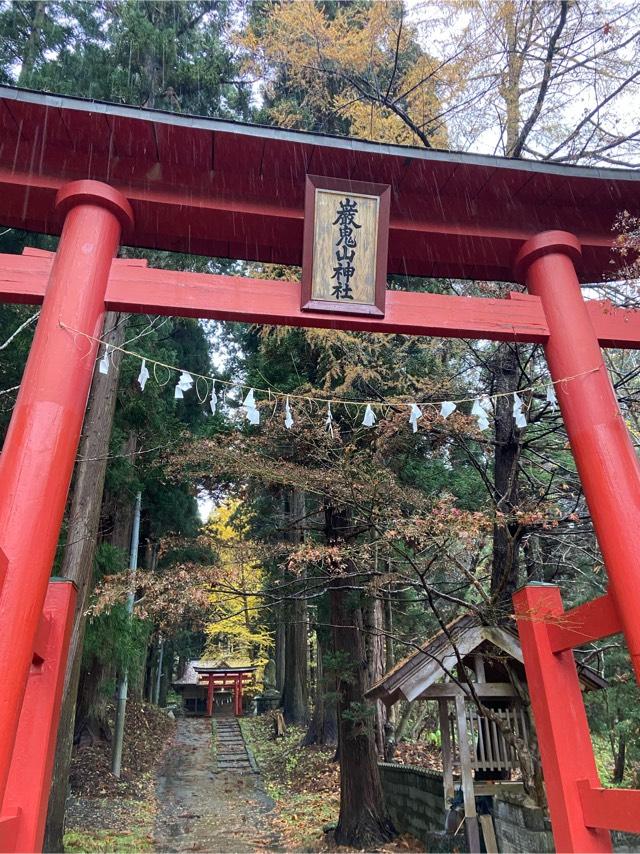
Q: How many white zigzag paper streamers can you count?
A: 13